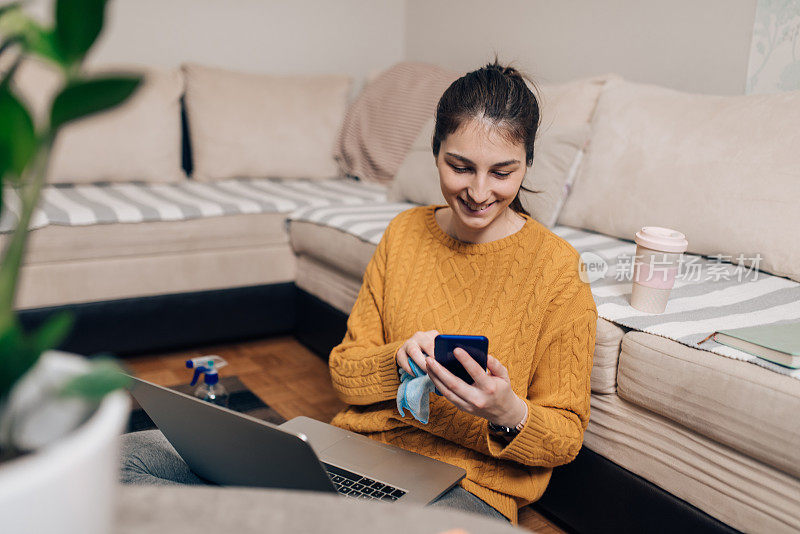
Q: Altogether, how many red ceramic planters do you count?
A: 0